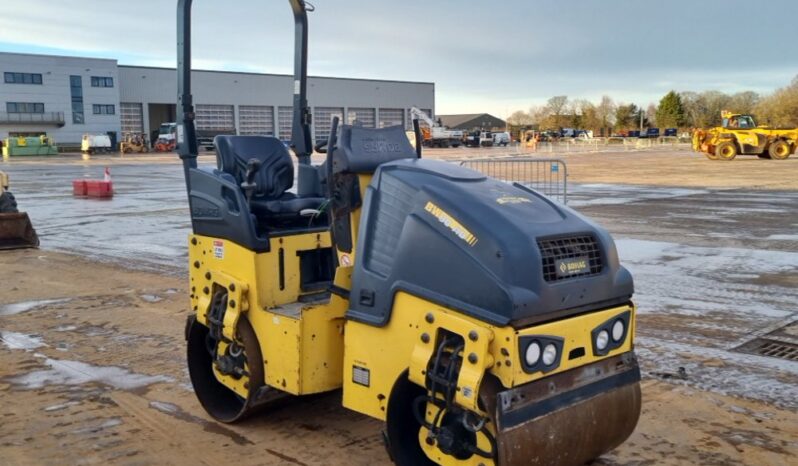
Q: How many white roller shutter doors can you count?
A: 8